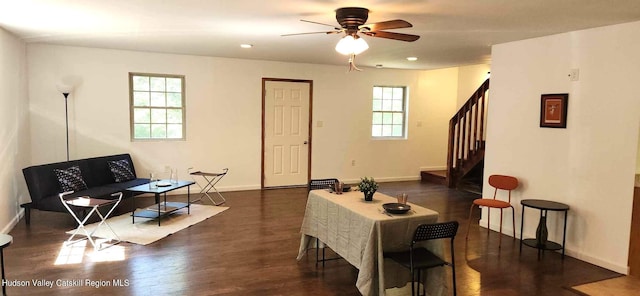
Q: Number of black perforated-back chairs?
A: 2